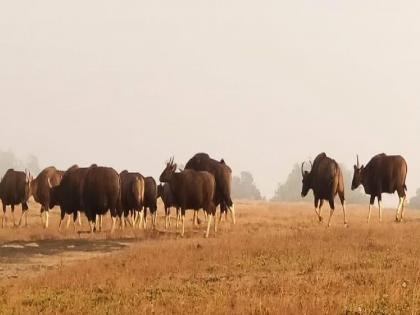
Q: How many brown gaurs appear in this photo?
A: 11